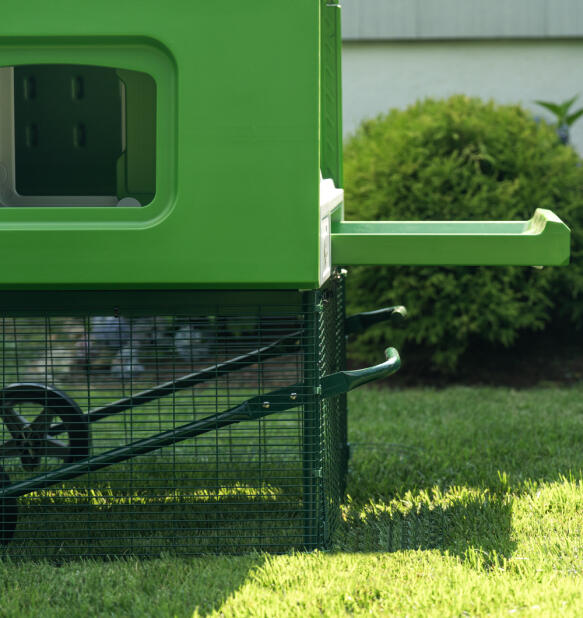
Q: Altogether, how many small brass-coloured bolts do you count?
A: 2